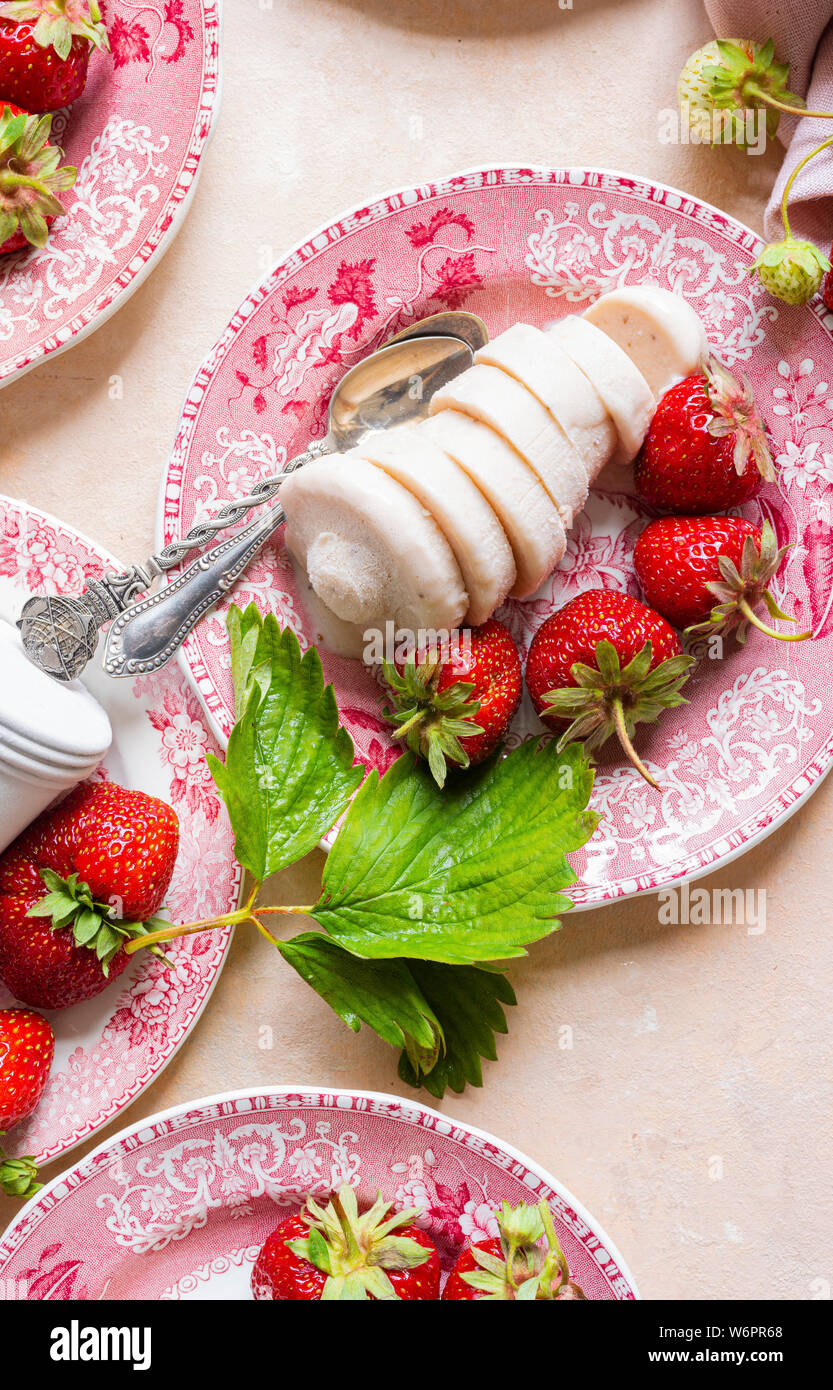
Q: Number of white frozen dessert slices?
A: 7